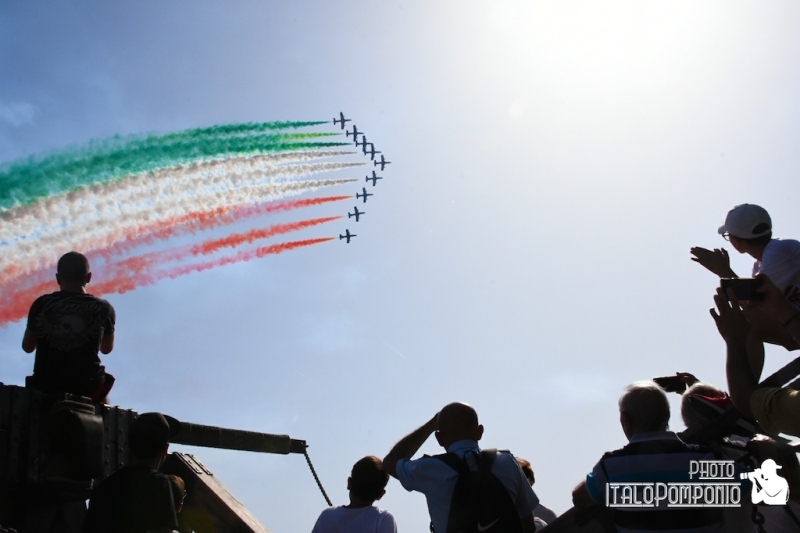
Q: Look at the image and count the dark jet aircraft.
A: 9